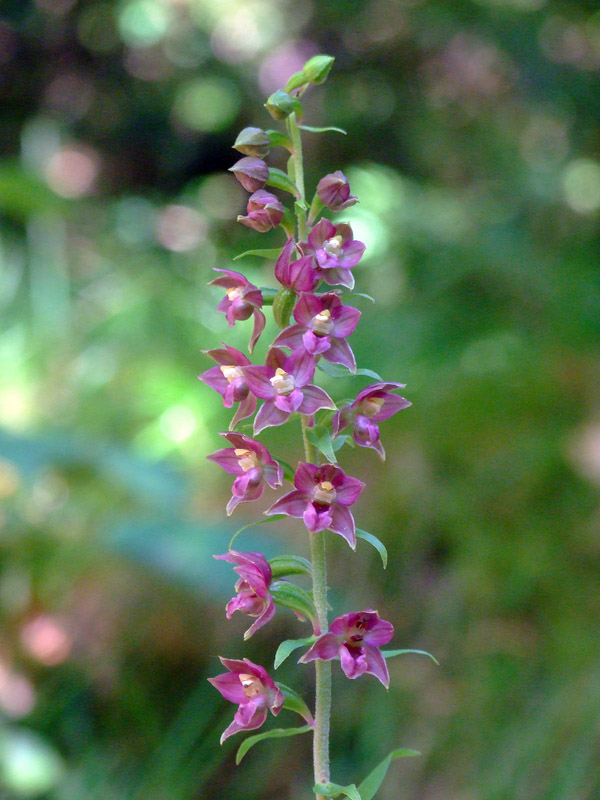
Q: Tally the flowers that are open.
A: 12